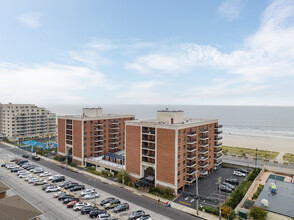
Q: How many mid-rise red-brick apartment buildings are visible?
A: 2